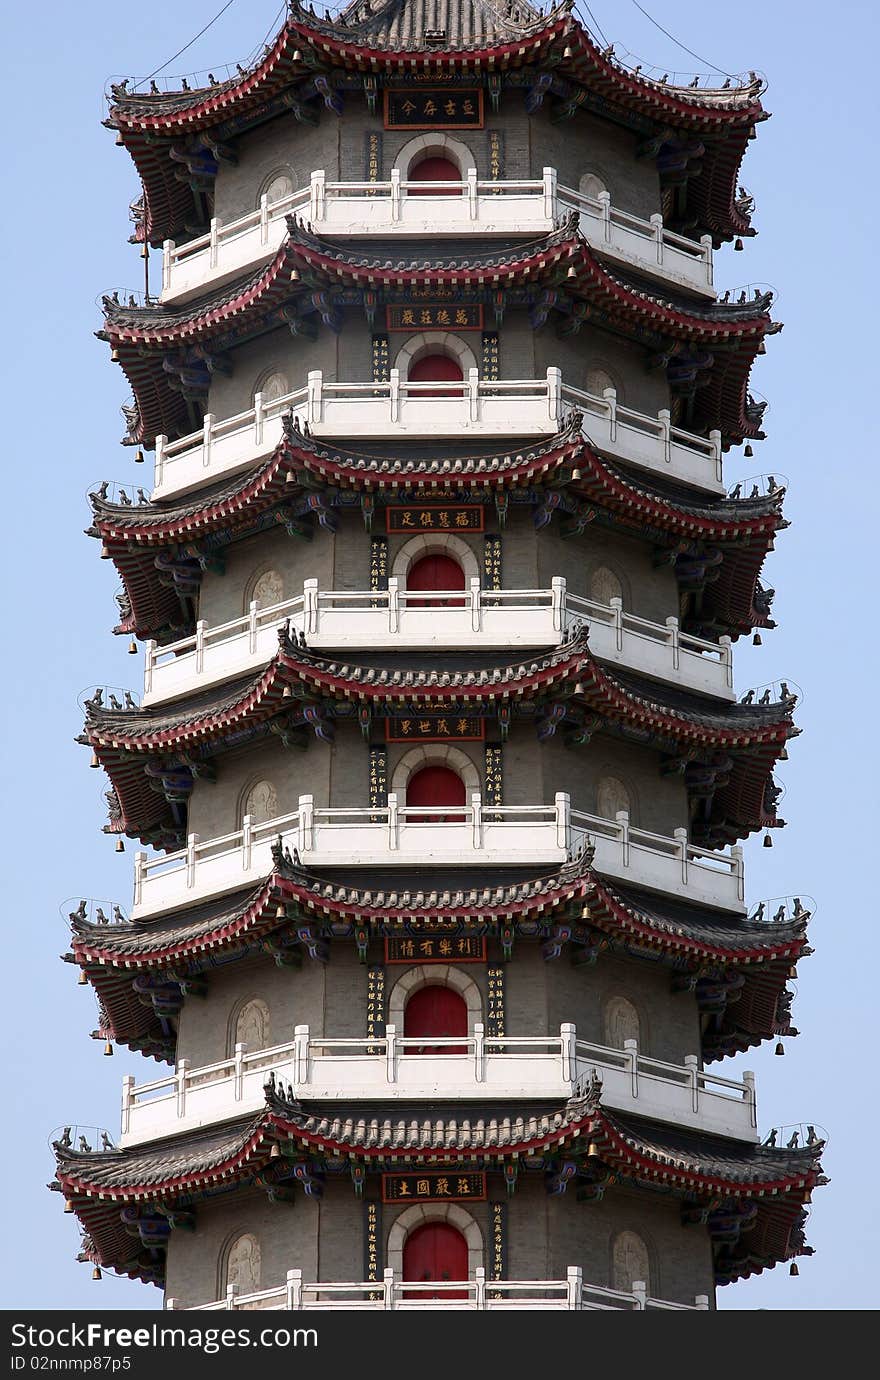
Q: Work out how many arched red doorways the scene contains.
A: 6